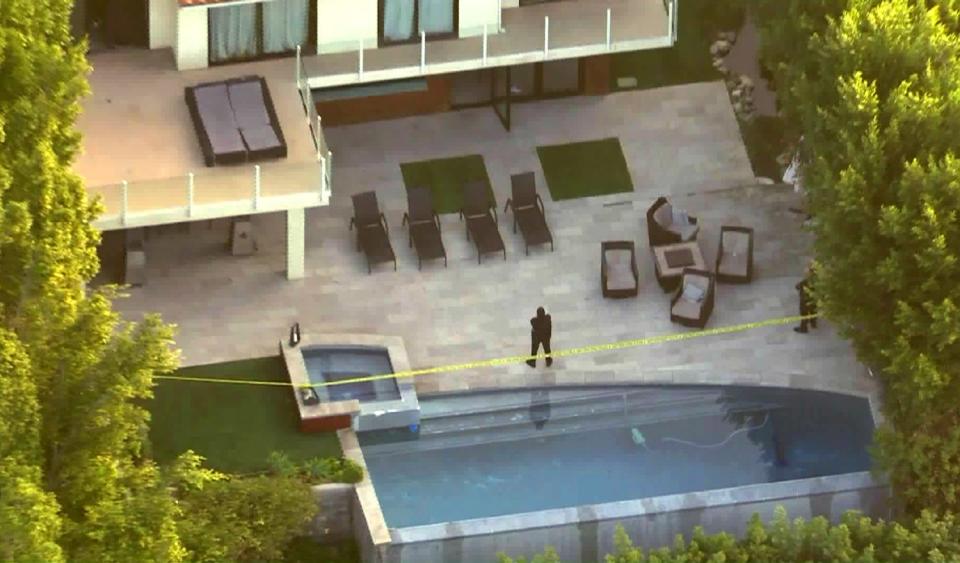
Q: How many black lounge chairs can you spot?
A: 4